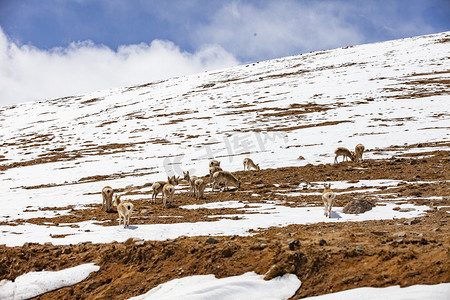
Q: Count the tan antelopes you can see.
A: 13